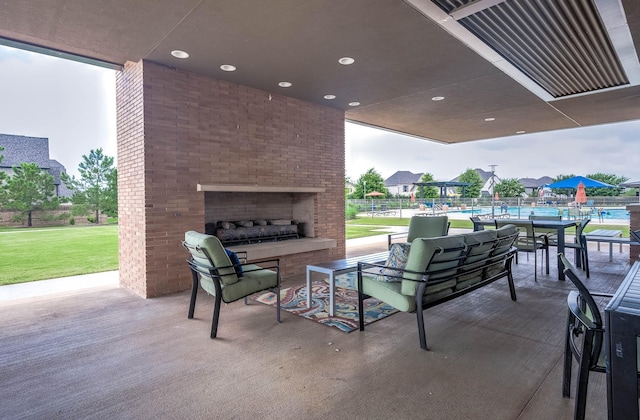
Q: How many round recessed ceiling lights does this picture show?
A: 9